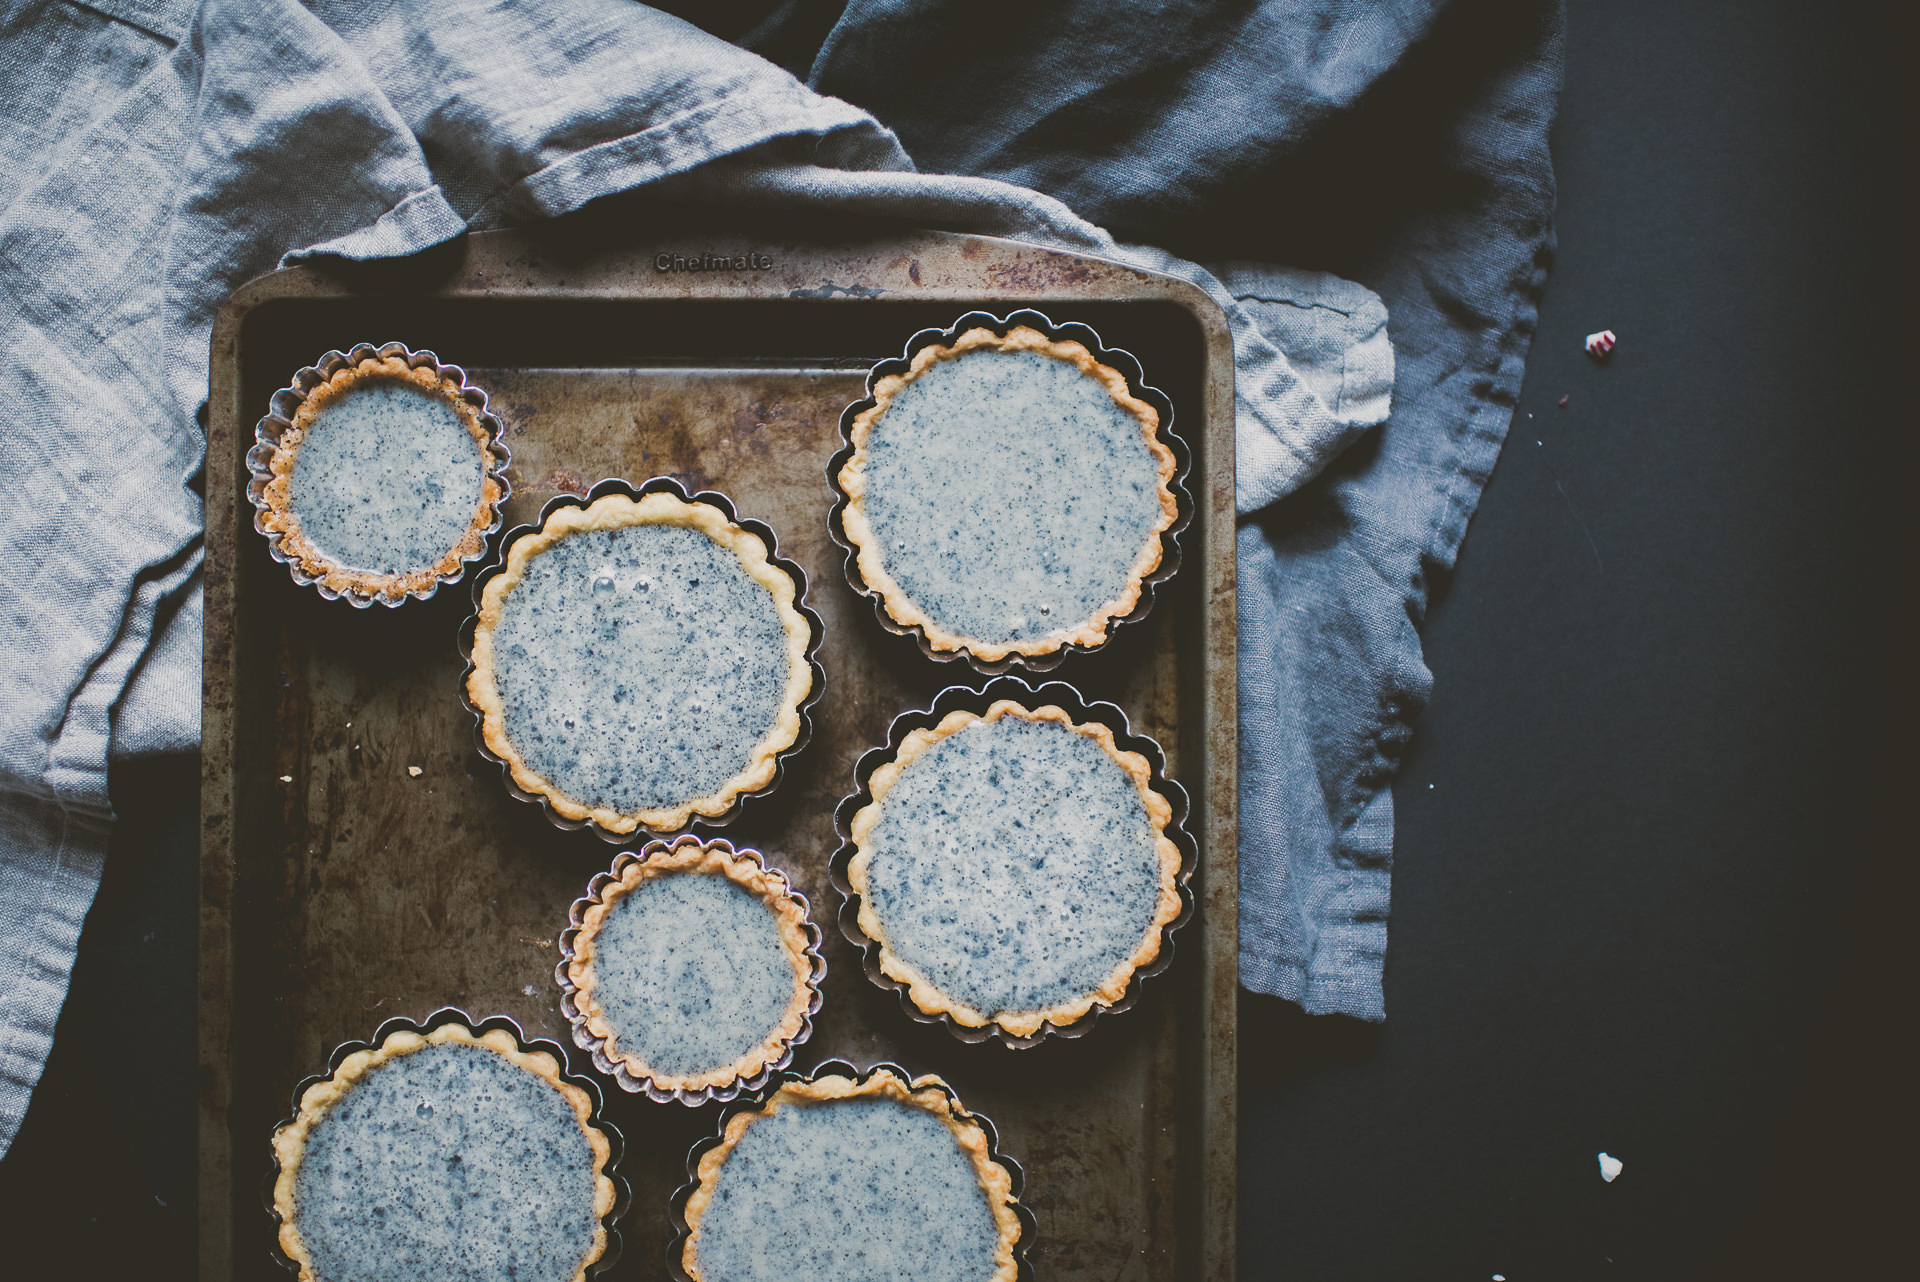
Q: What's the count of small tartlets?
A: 2